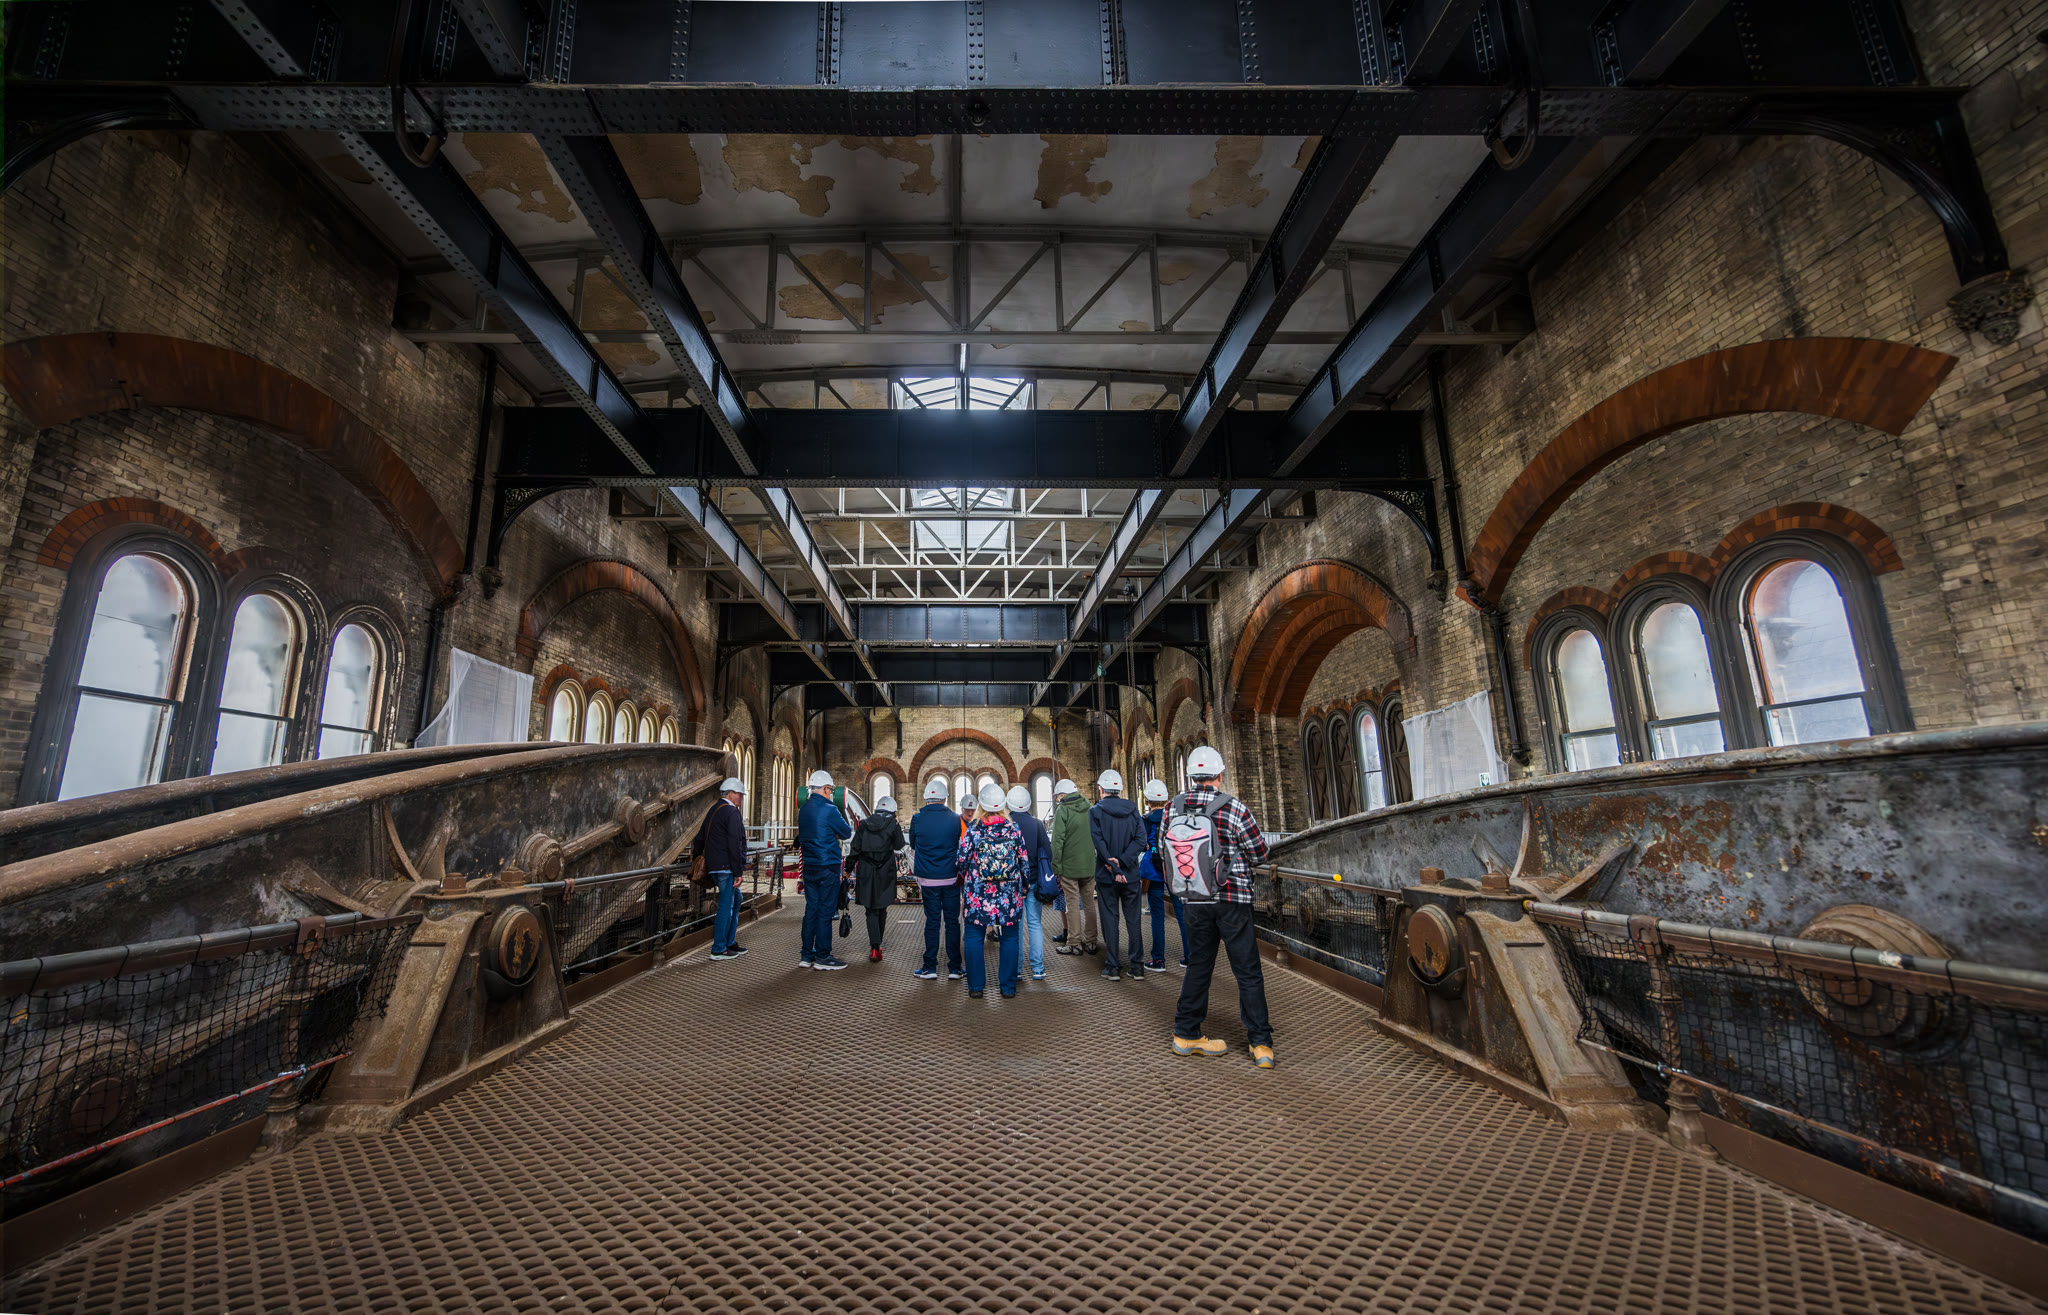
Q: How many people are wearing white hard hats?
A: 11